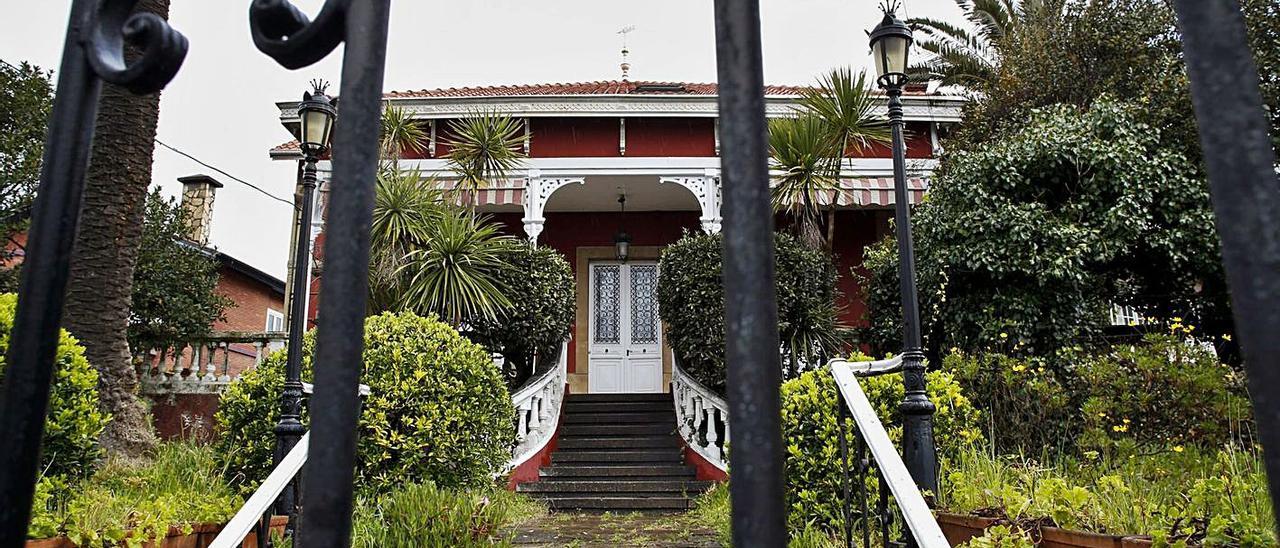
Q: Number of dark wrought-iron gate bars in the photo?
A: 4